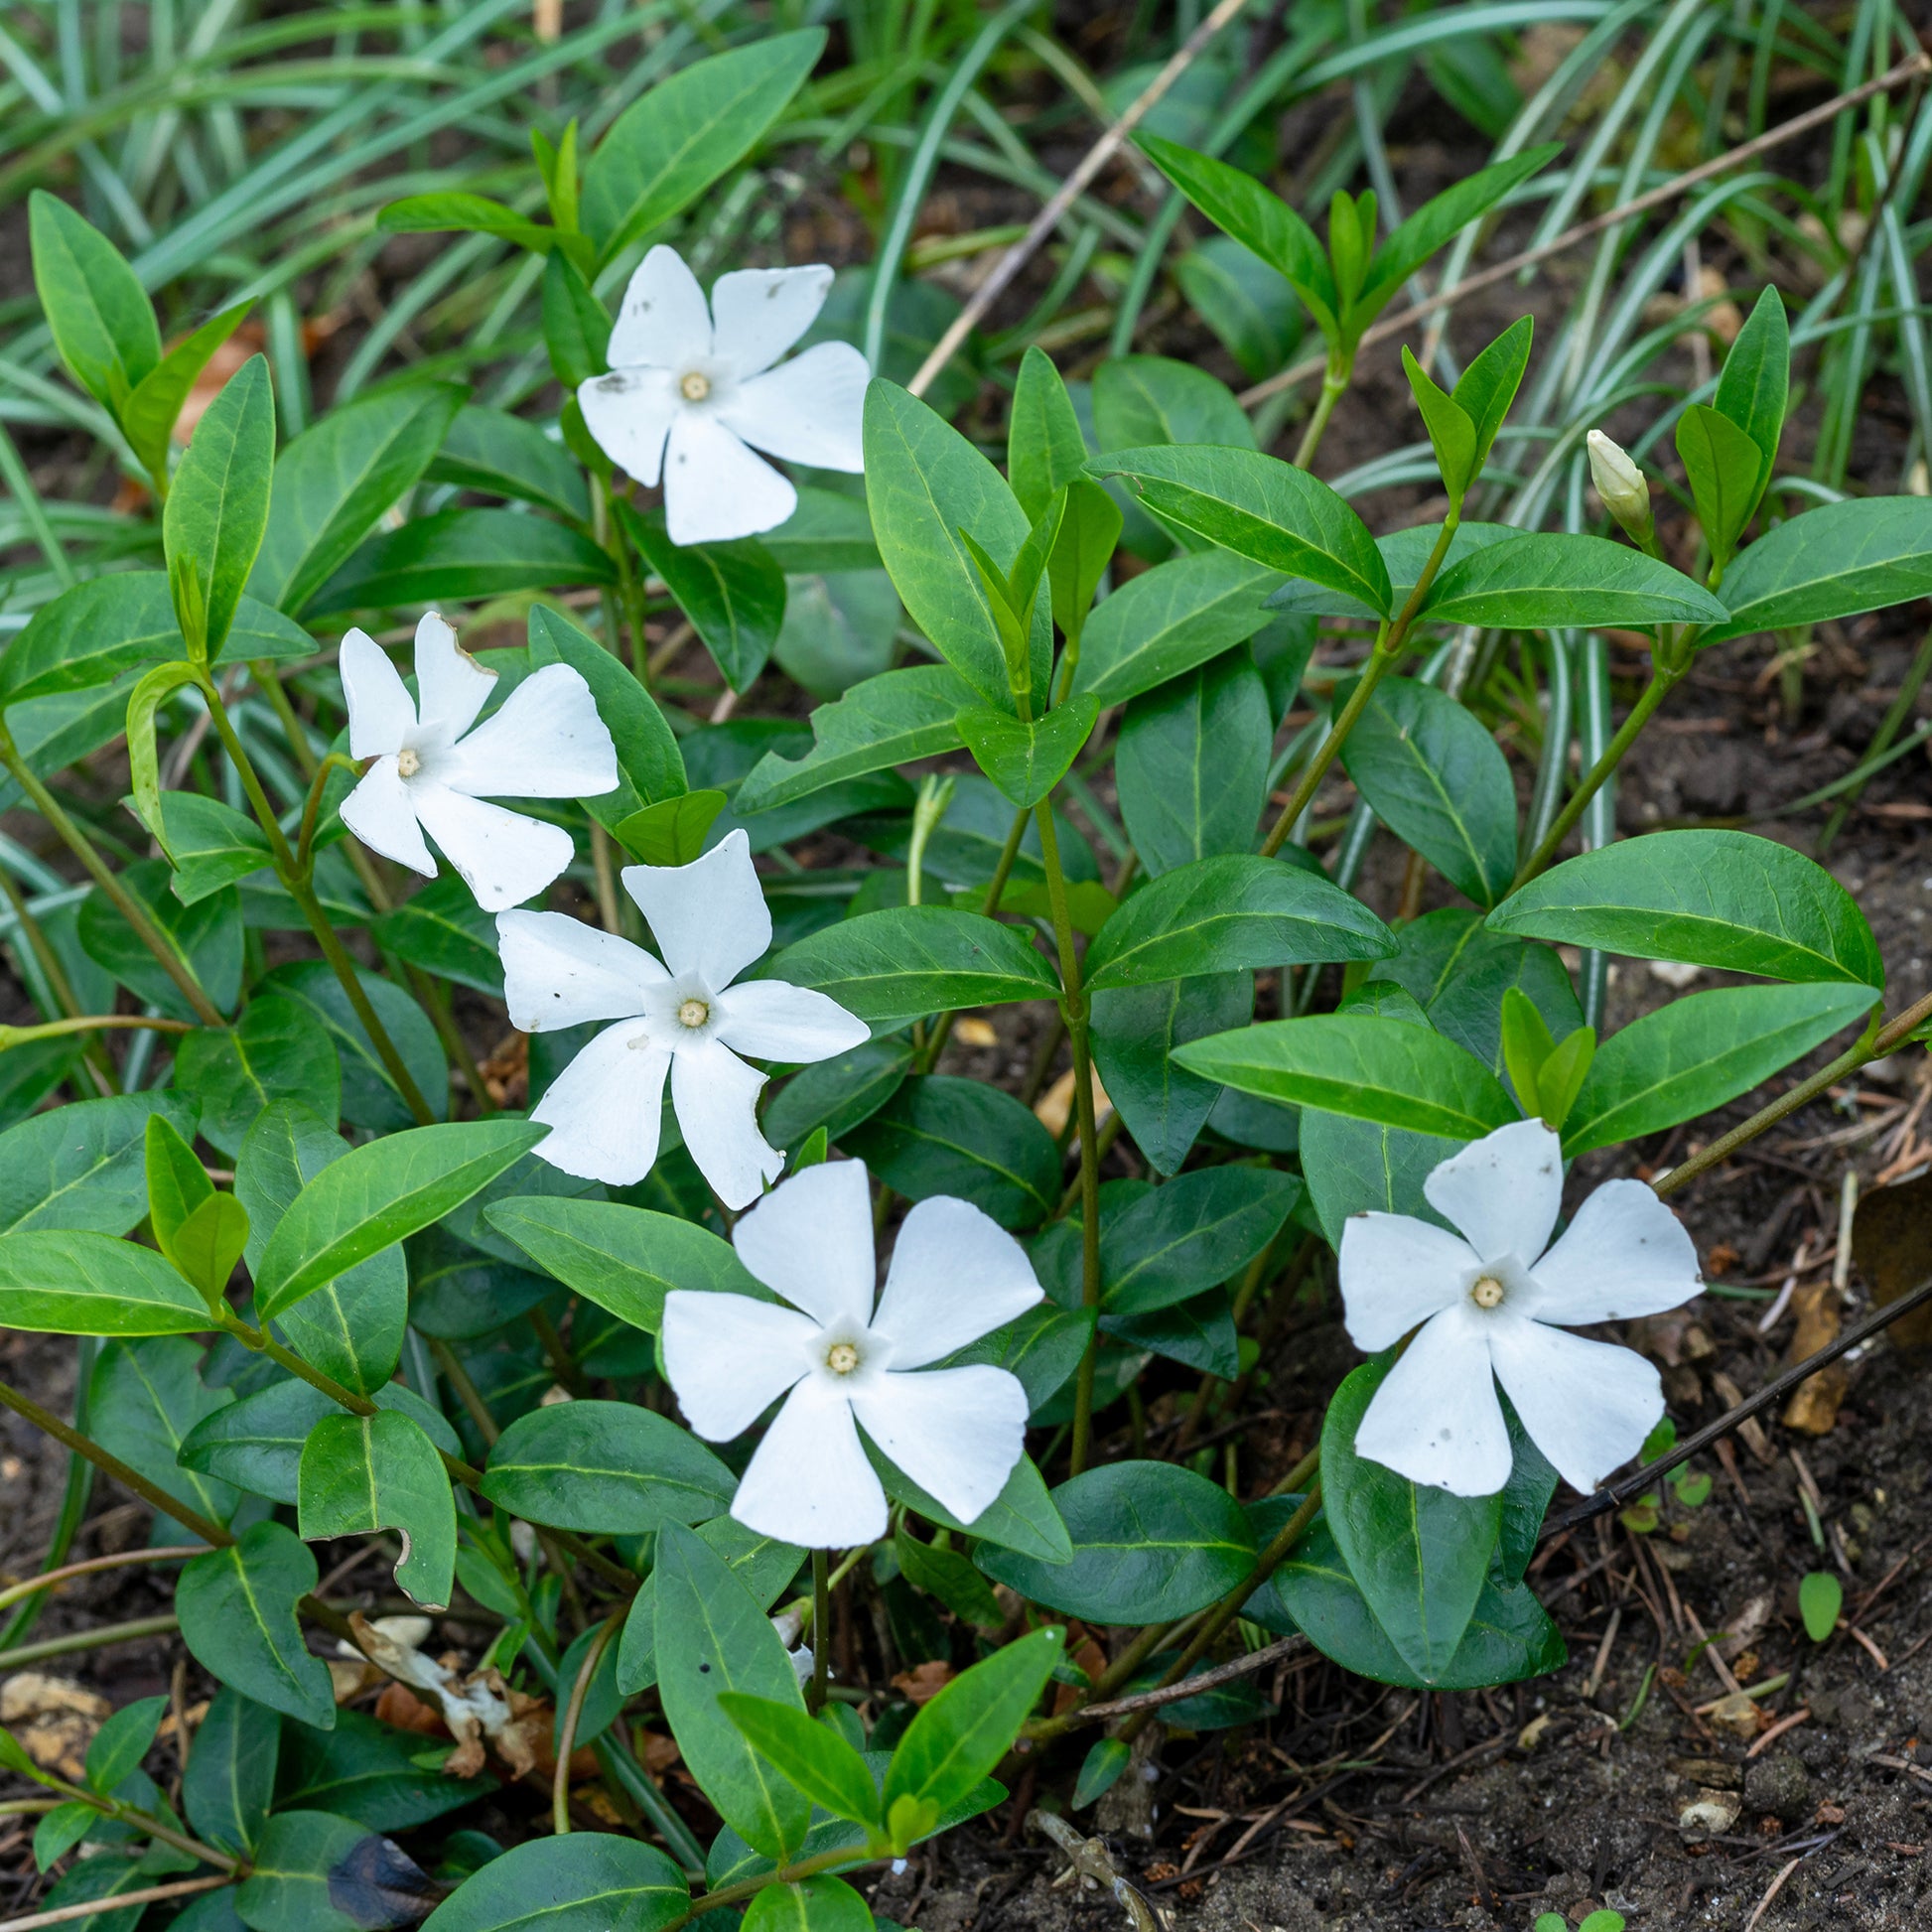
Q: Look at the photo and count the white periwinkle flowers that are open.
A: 5